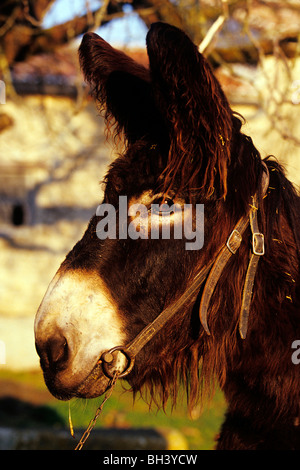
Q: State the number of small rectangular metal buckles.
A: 2